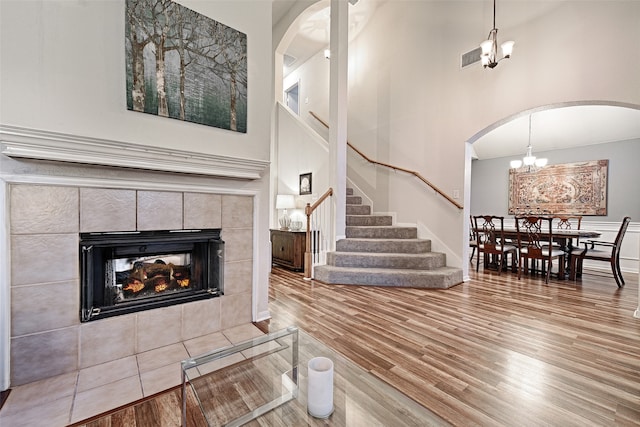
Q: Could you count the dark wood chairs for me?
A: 6